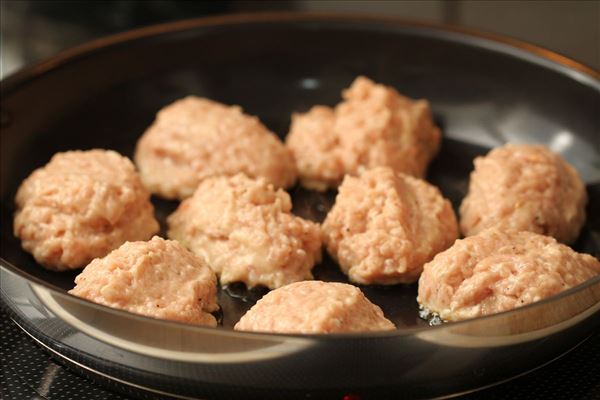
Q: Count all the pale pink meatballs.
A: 9